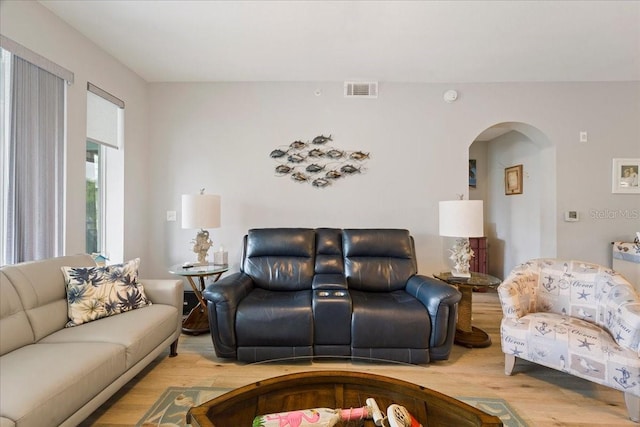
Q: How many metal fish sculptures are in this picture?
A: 13